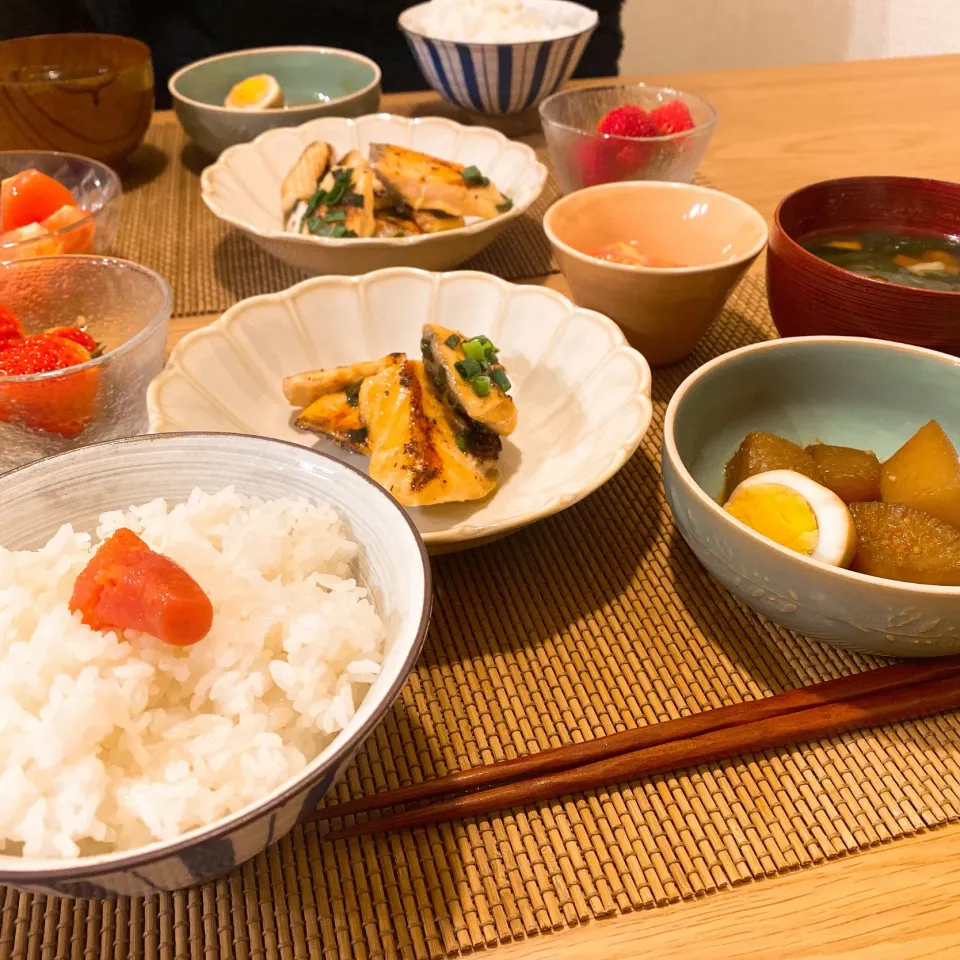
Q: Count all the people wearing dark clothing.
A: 1